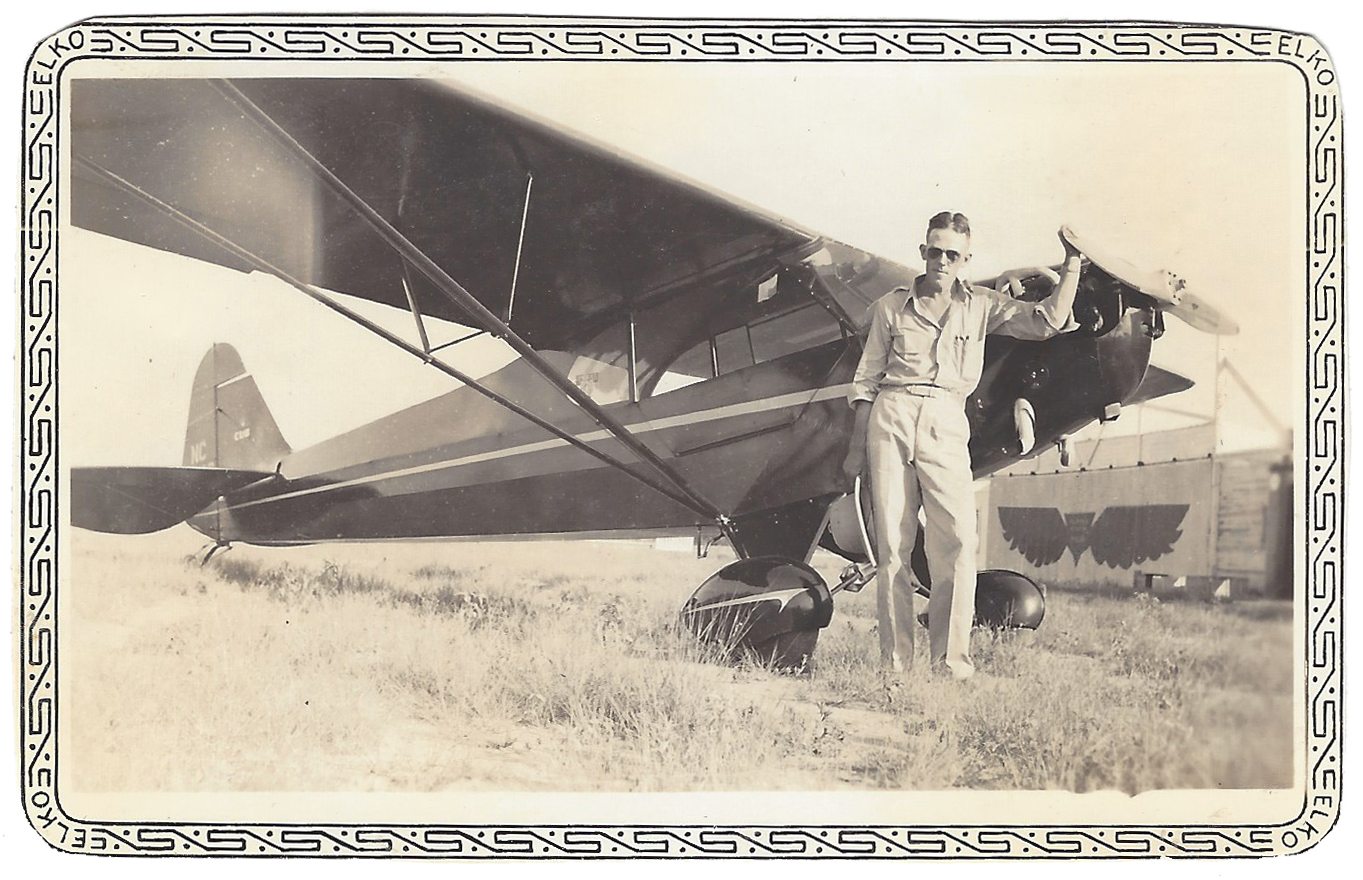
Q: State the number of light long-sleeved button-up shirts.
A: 1